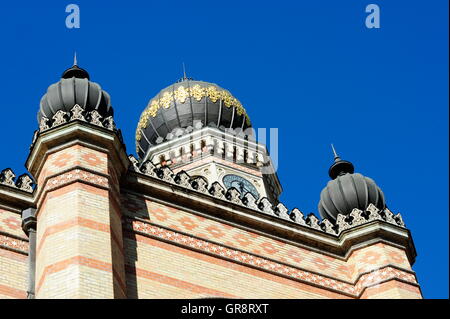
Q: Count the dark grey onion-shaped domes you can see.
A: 3